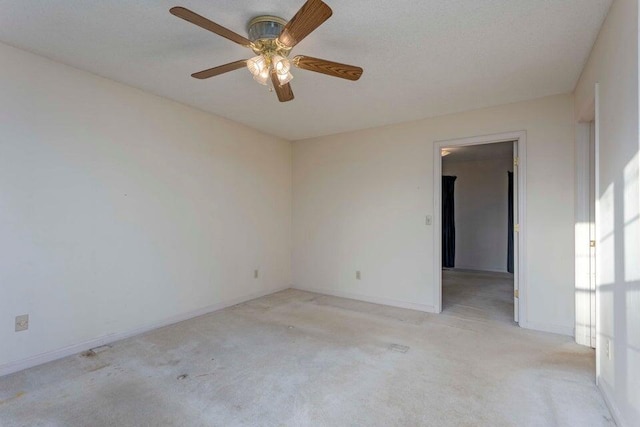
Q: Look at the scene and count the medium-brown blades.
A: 5